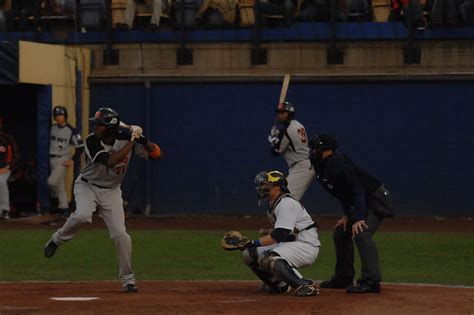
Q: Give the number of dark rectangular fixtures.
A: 5